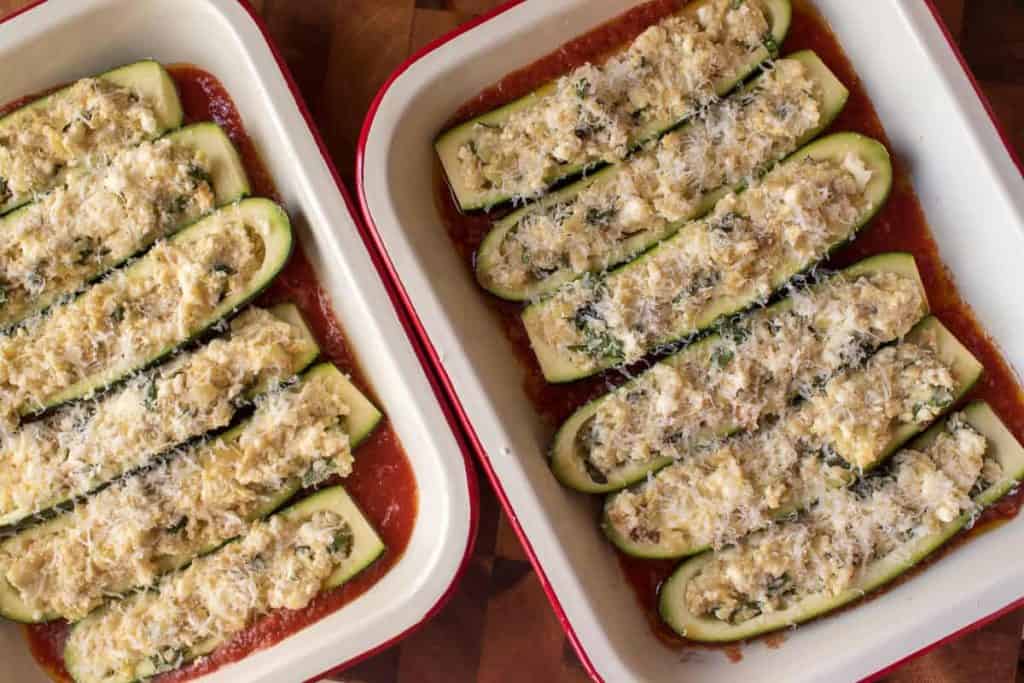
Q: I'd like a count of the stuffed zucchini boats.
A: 12